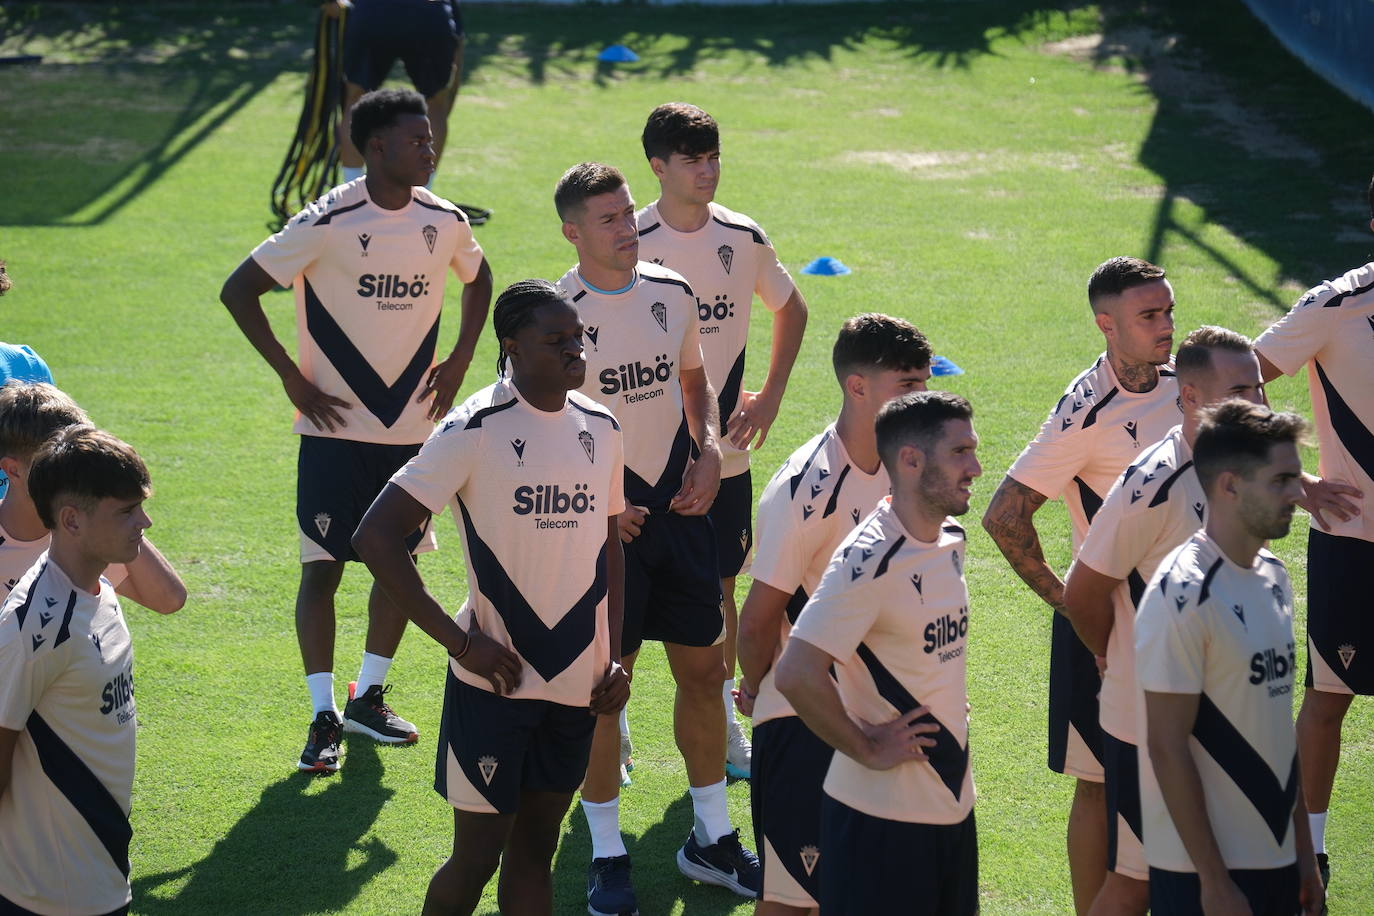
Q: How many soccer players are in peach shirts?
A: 12